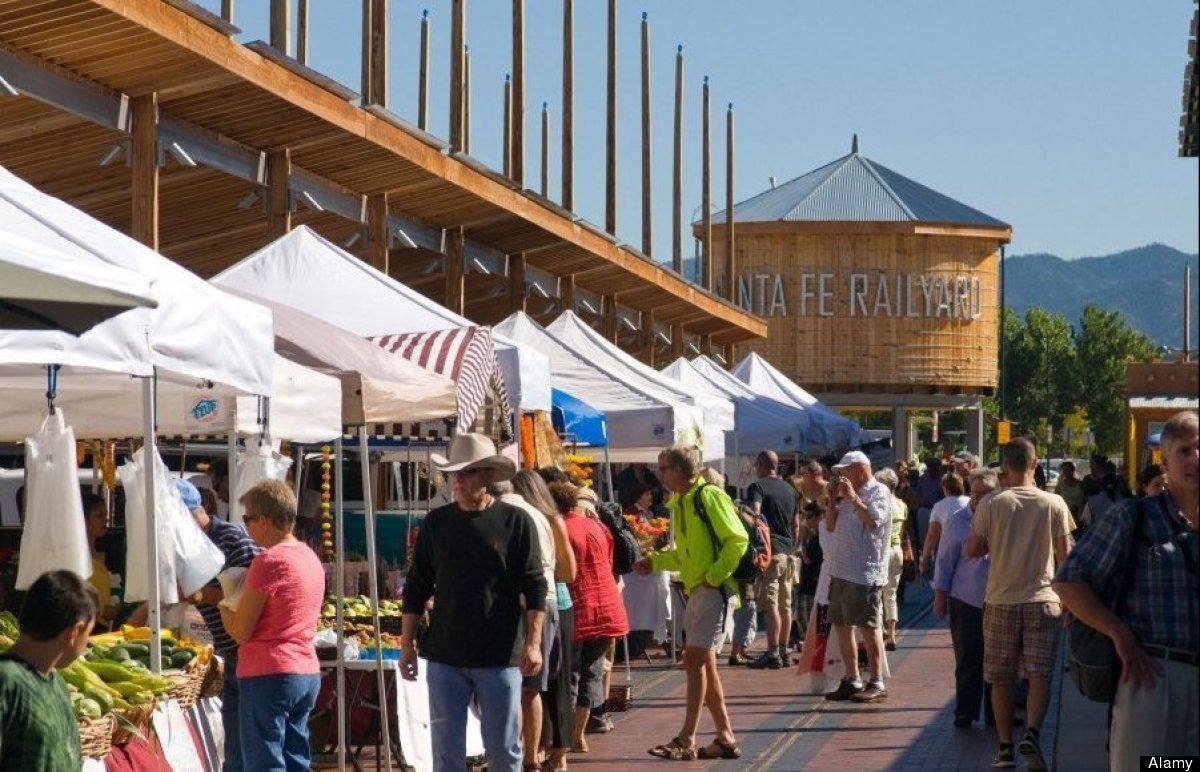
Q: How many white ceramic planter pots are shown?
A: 0